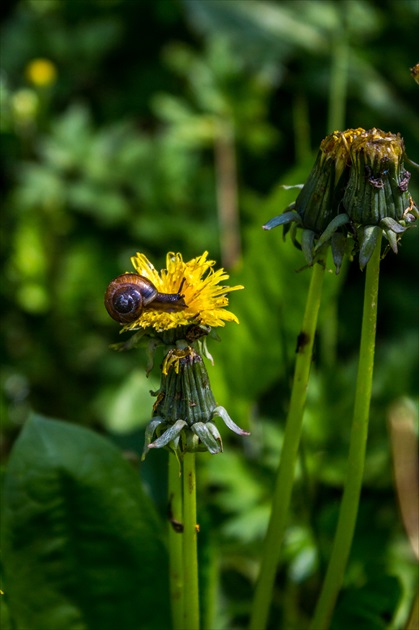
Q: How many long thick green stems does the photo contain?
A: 4